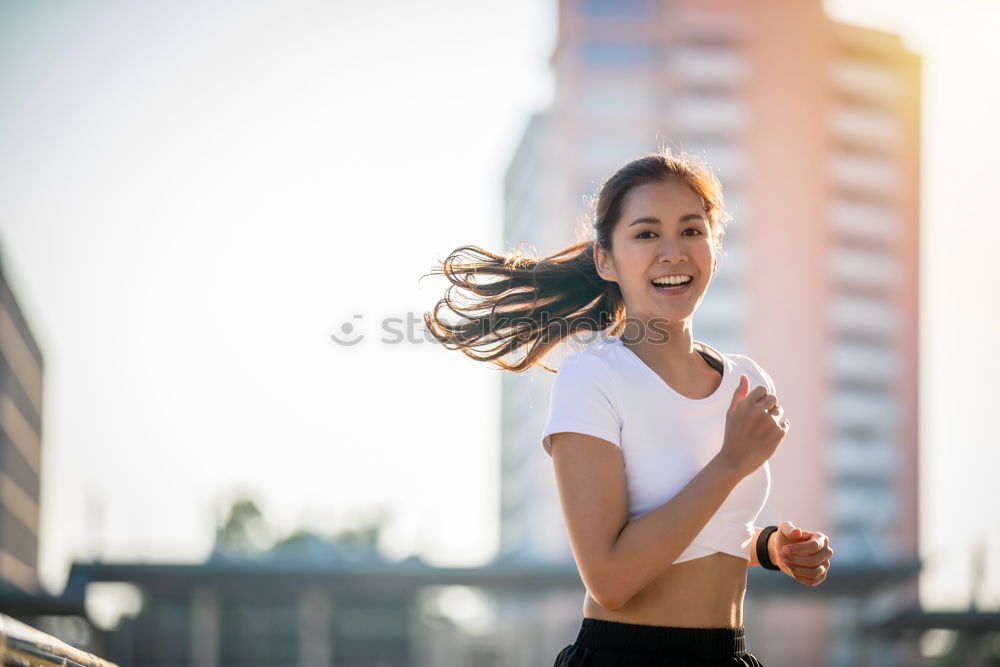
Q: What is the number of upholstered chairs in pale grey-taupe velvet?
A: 0